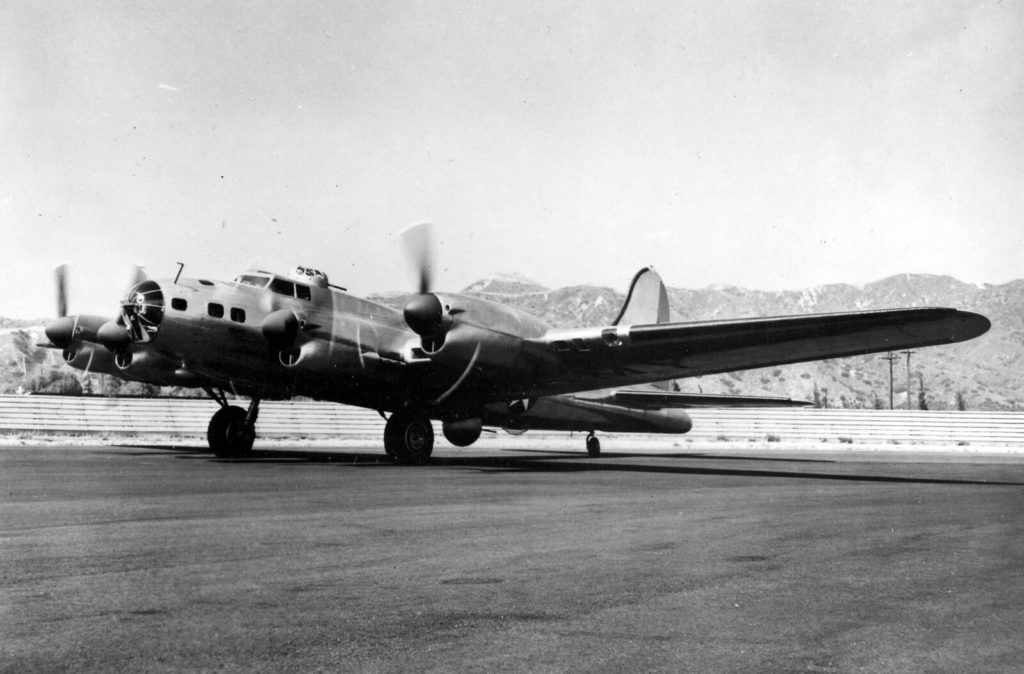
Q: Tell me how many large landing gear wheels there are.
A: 2